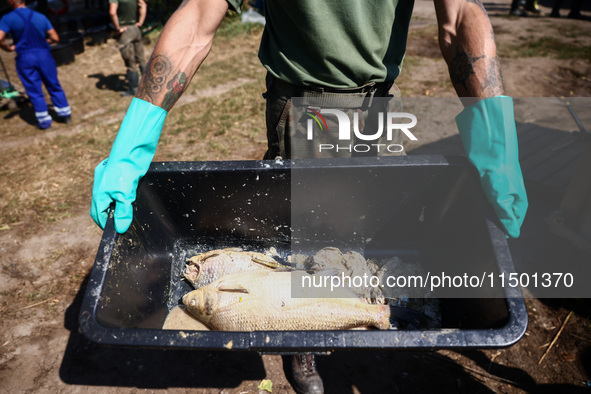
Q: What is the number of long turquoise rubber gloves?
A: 2